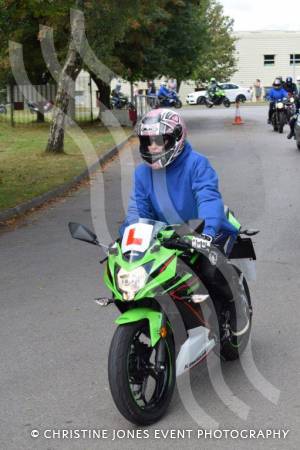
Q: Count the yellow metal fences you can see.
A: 0